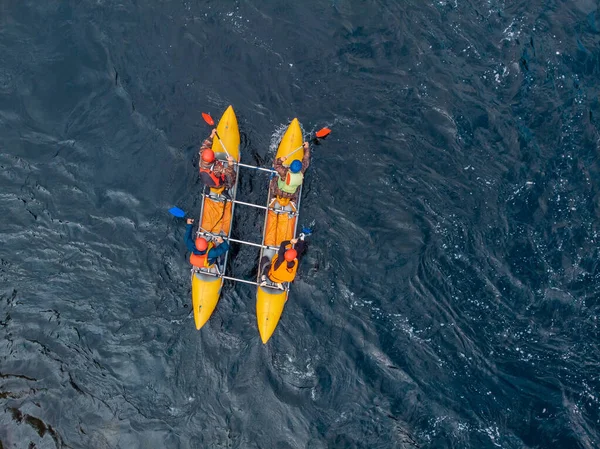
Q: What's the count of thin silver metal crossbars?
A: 4